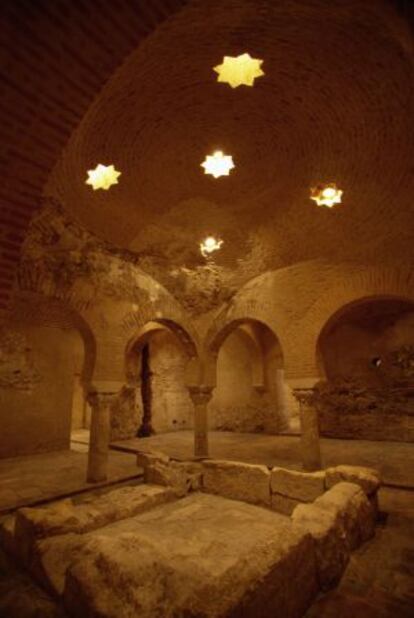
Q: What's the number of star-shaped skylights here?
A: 5